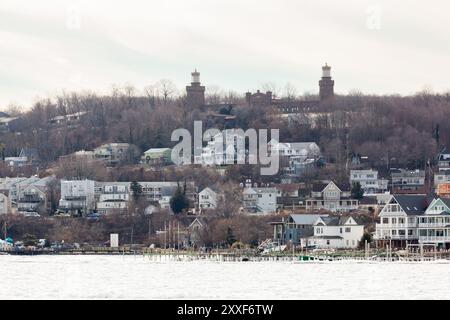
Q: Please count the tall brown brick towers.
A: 2